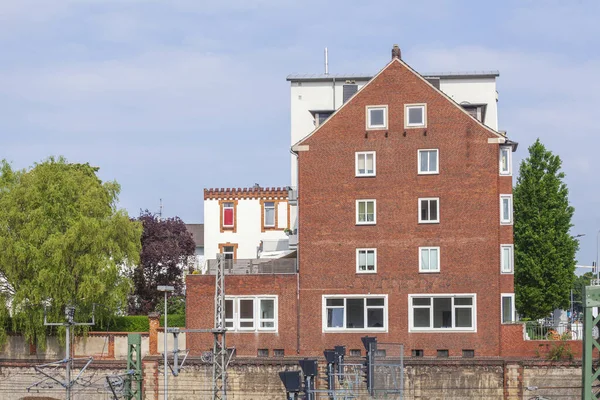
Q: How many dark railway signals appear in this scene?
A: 5